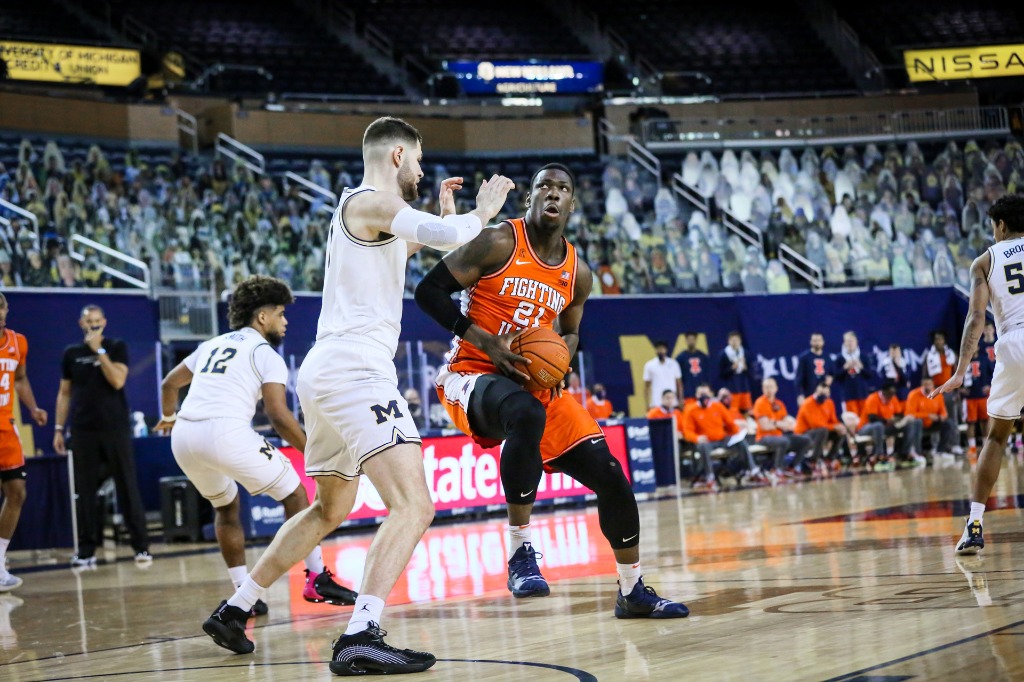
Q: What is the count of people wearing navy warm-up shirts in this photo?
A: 7